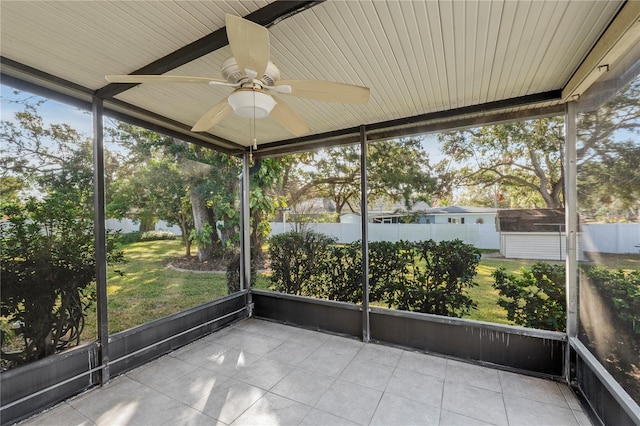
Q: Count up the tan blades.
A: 5